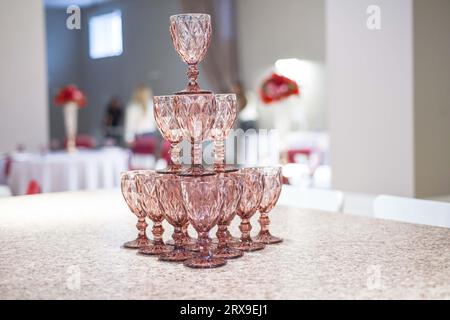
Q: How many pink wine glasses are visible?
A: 11